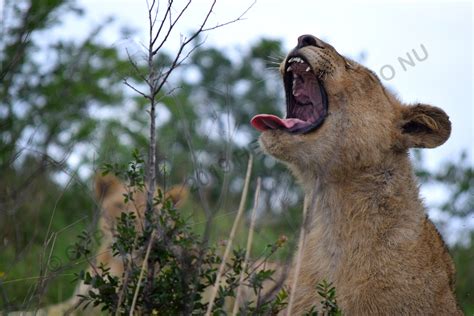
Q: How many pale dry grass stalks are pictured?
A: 4